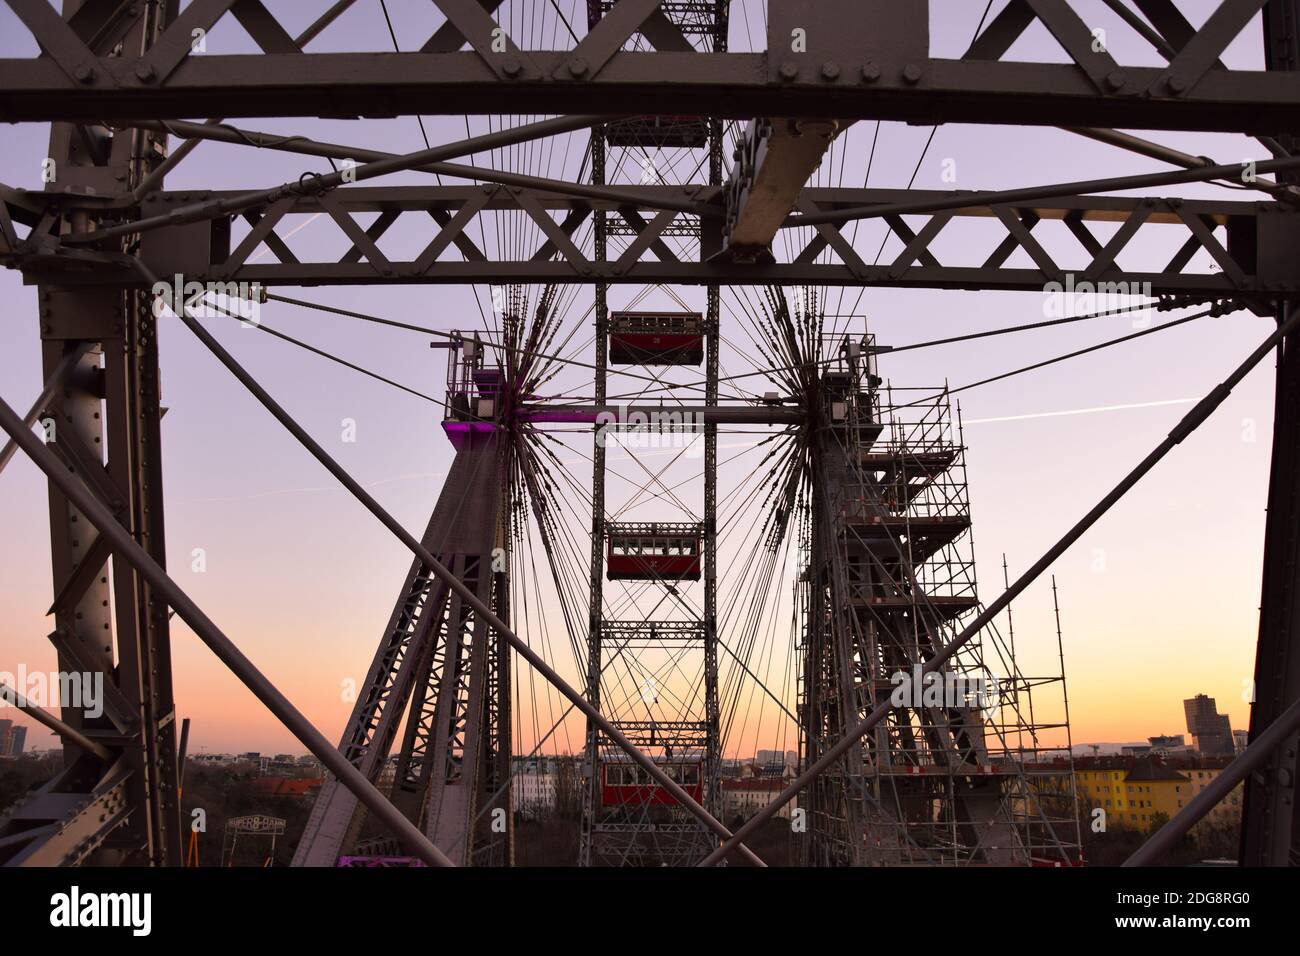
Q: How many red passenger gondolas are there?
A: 4